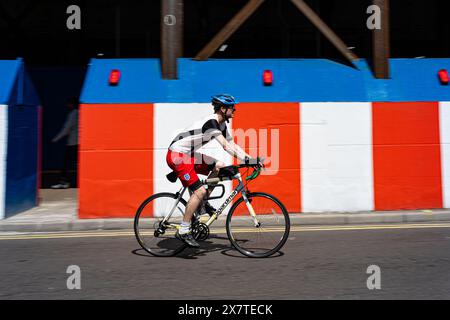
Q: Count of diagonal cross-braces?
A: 2